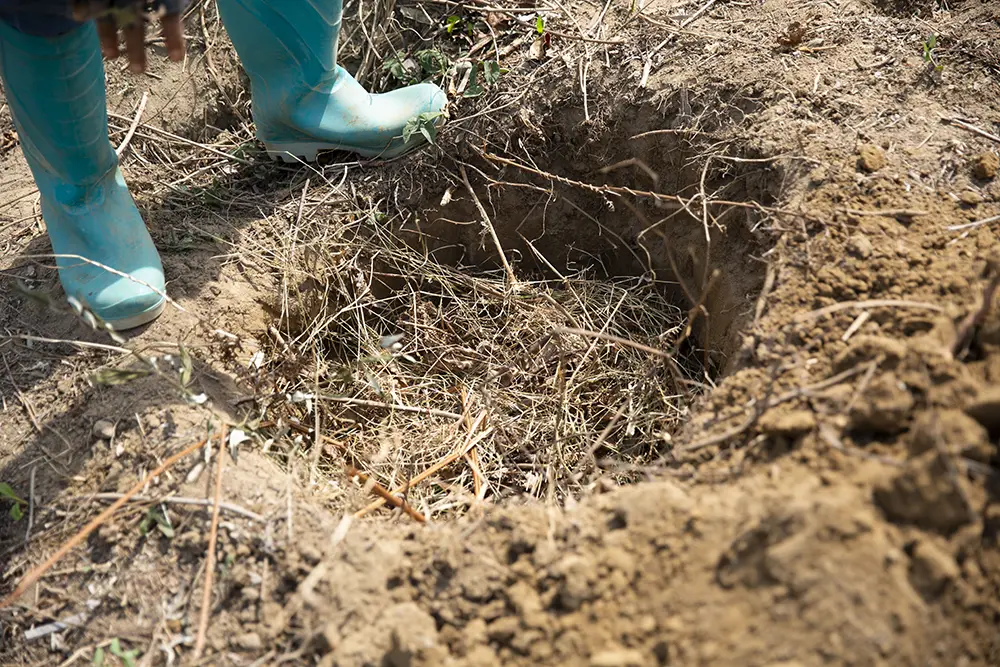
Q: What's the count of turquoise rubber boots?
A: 2